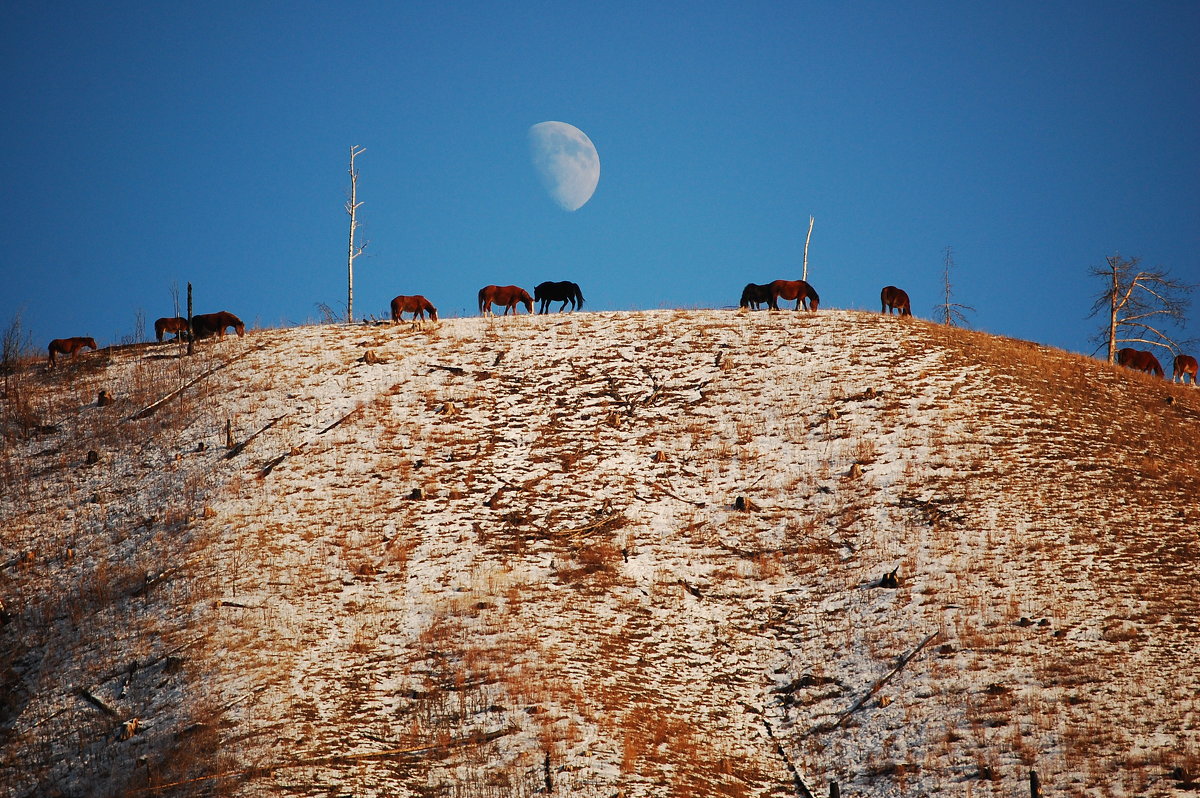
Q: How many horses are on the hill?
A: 11